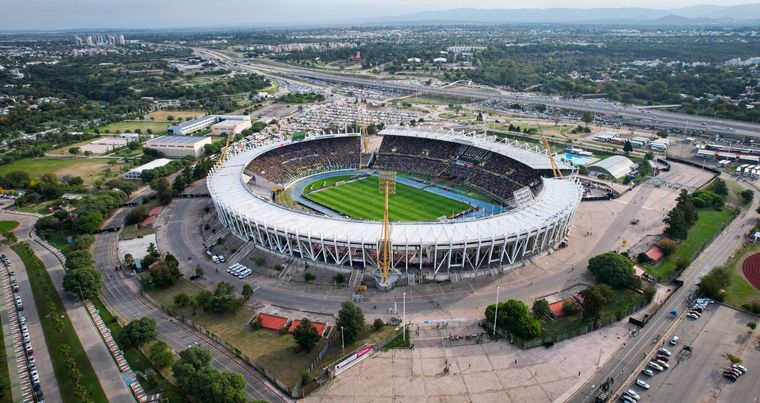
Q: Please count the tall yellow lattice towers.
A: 4